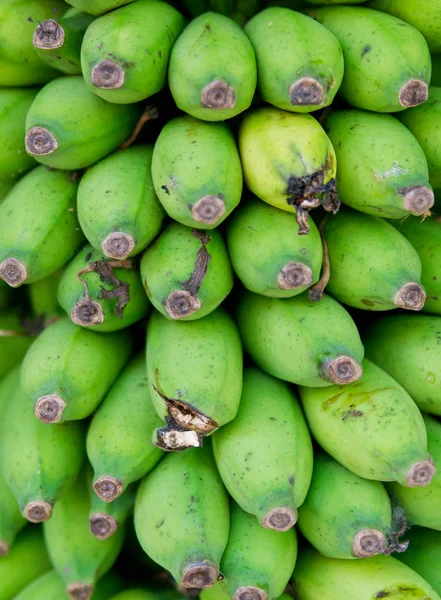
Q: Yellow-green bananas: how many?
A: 1